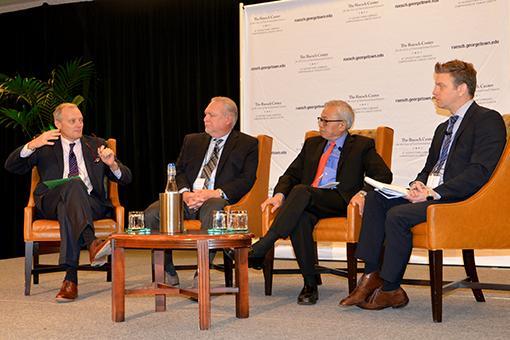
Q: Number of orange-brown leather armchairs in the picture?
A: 4